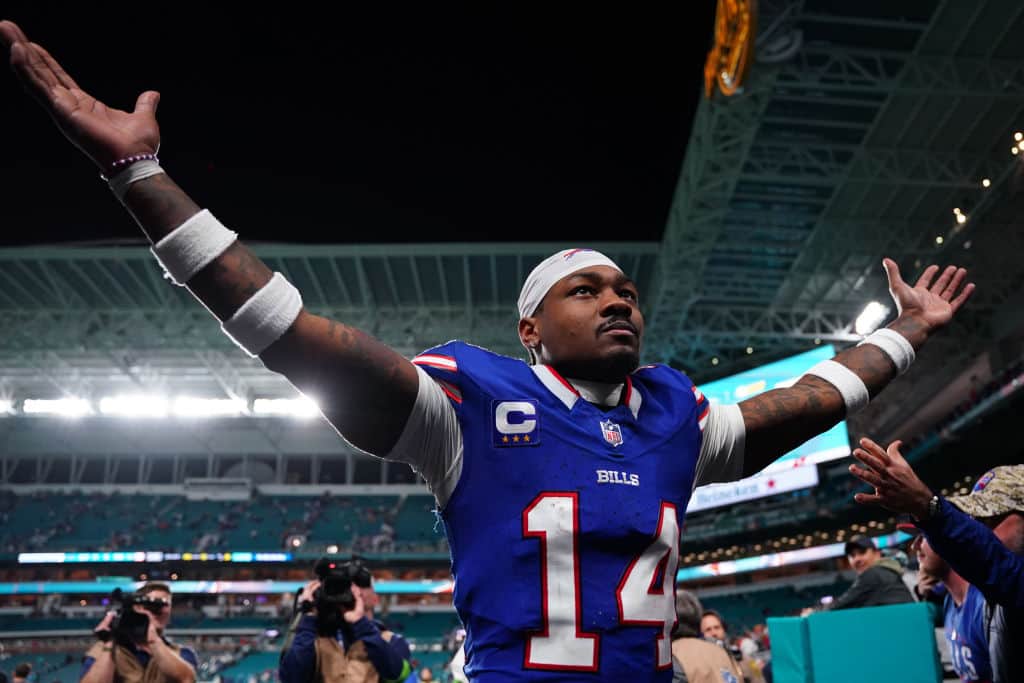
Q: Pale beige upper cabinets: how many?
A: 0